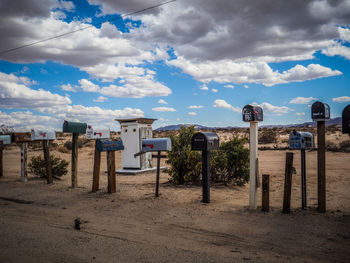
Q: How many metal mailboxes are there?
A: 12